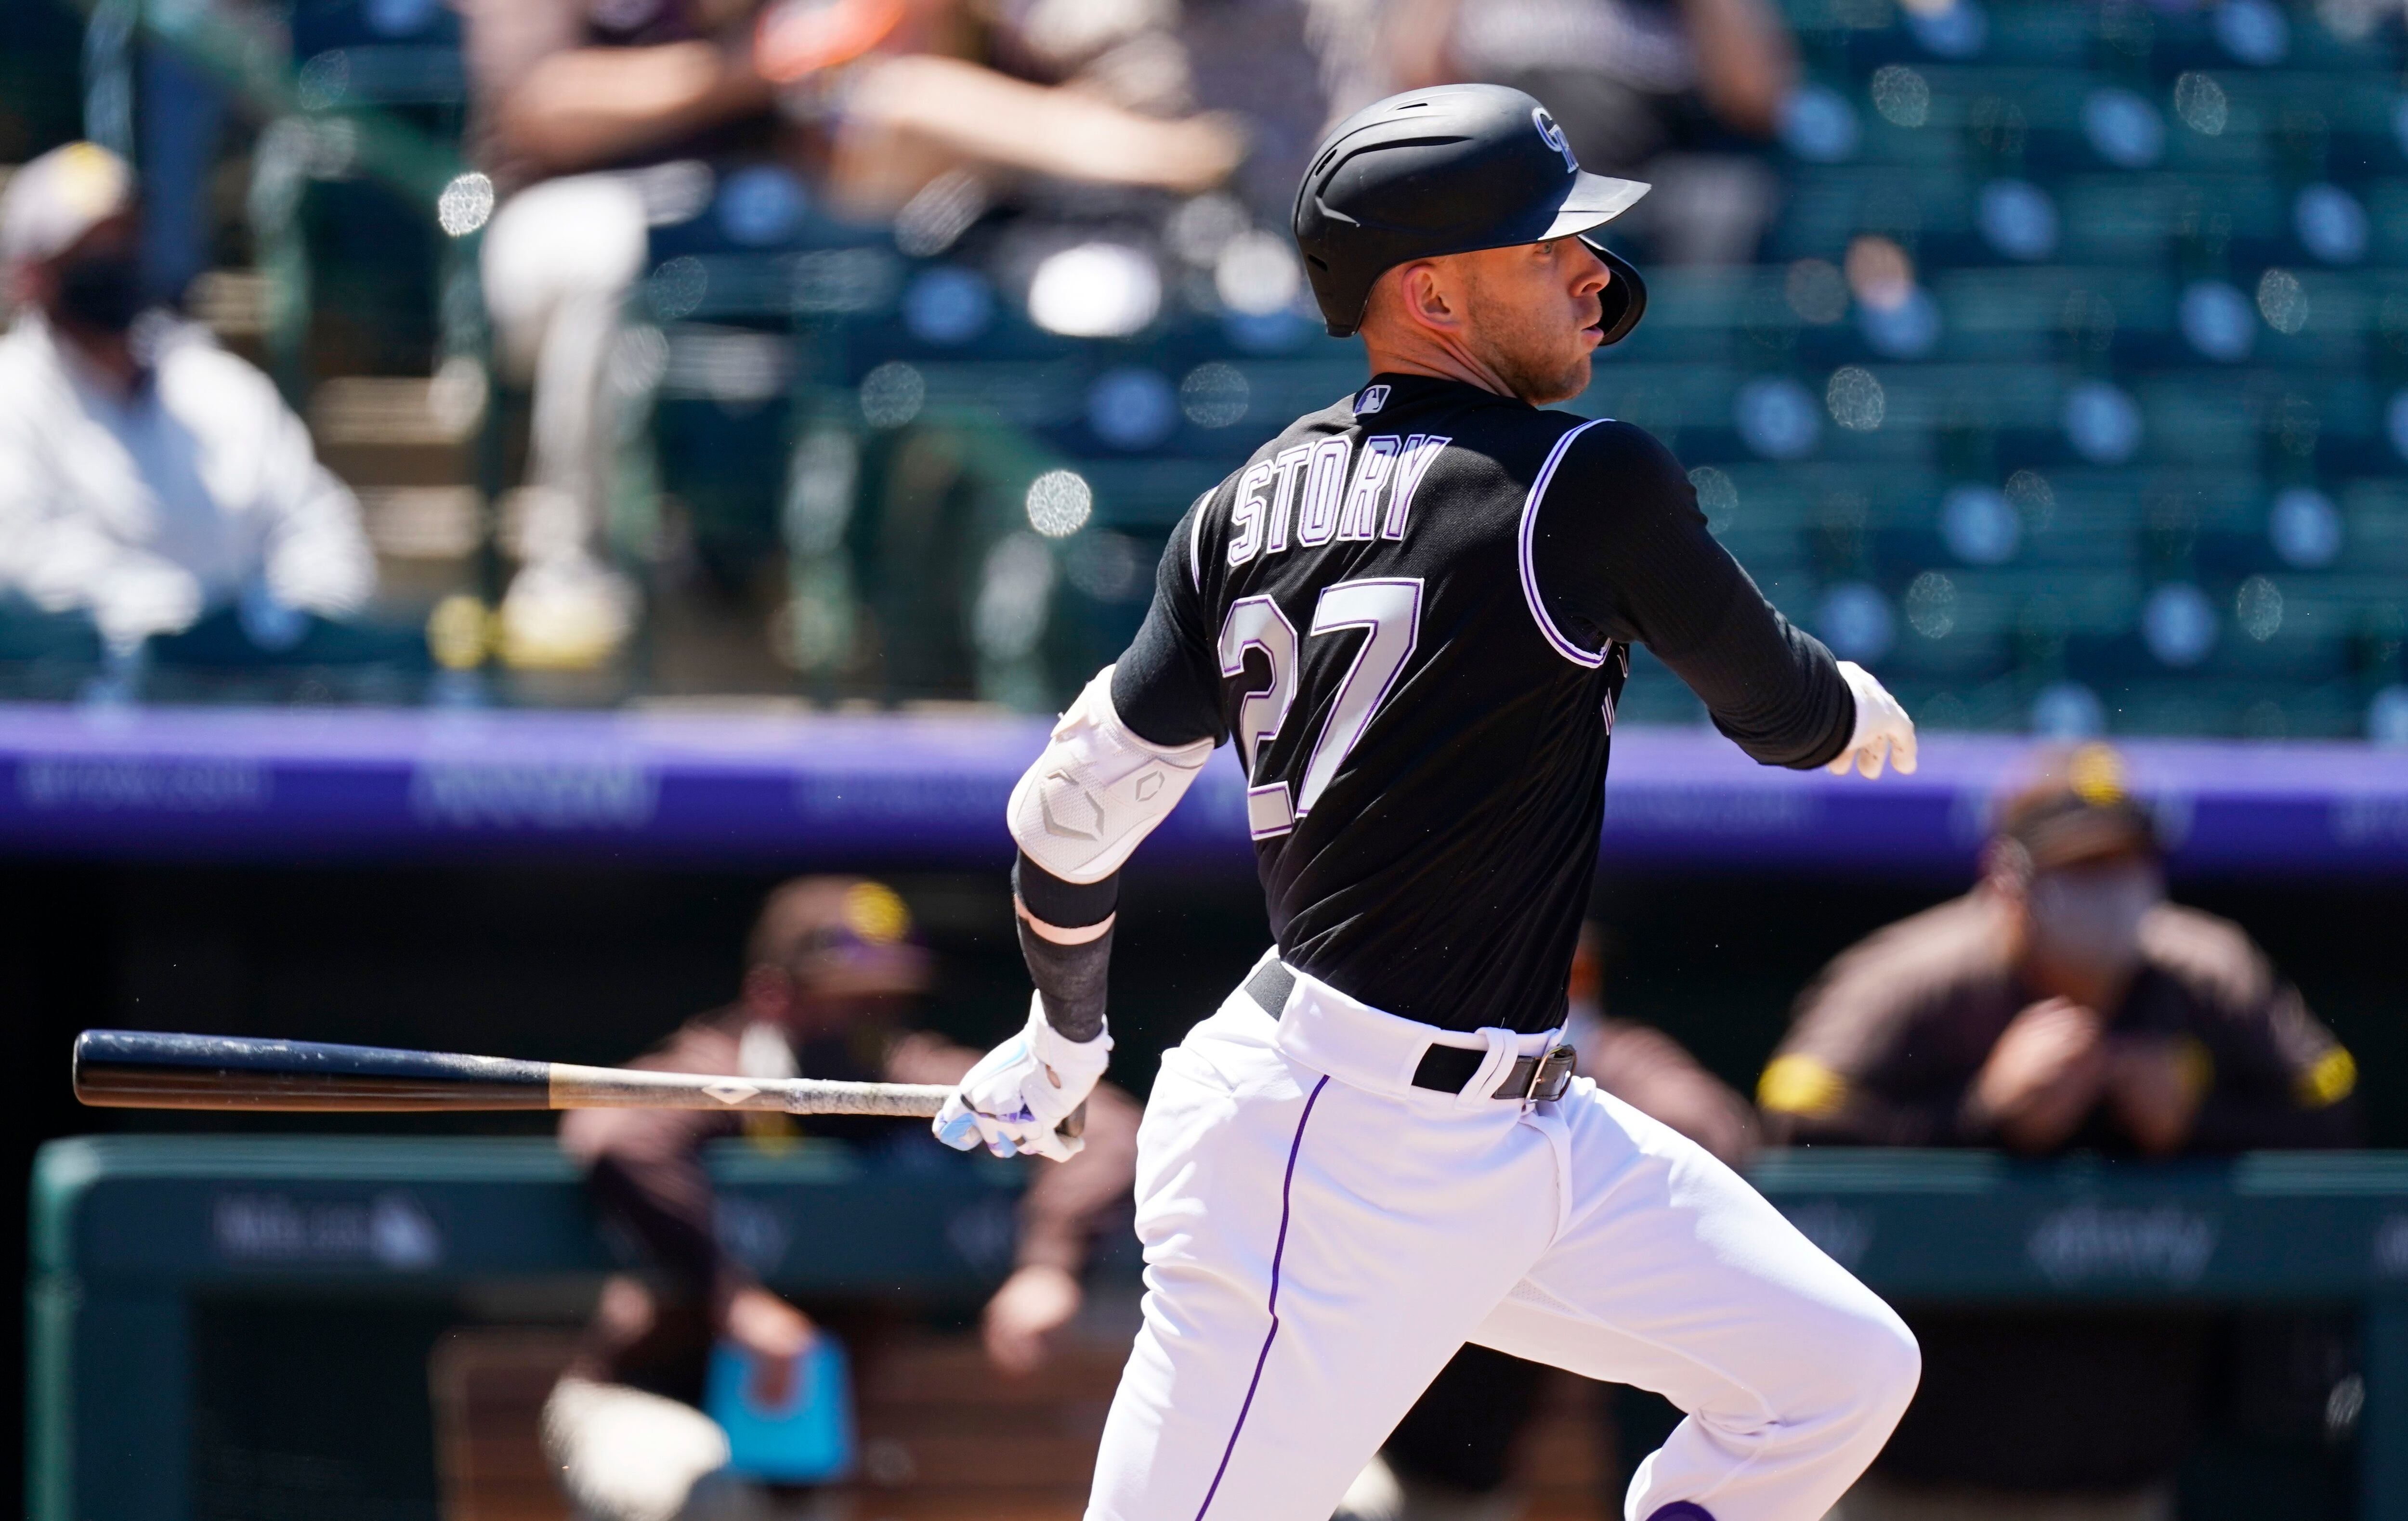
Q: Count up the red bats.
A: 0